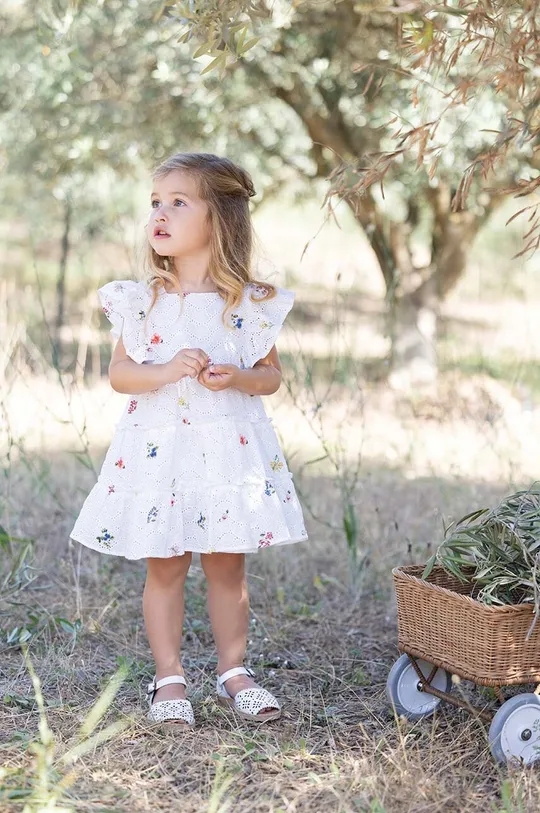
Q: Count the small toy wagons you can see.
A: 1